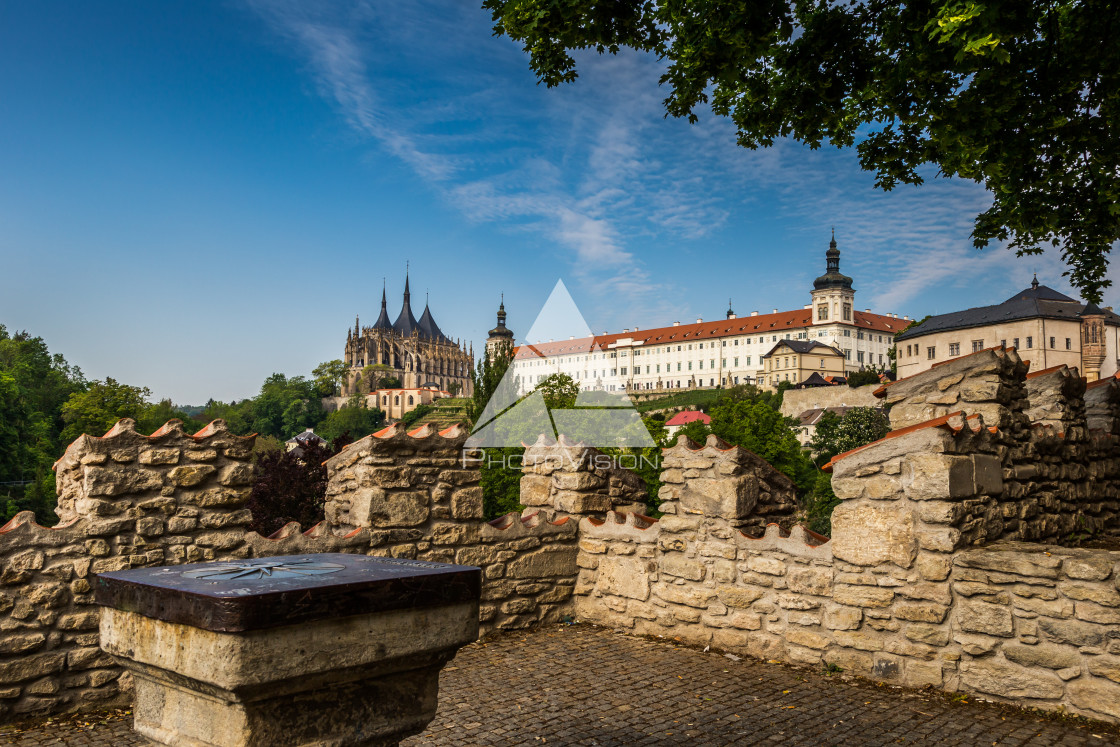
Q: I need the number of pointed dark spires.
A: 3